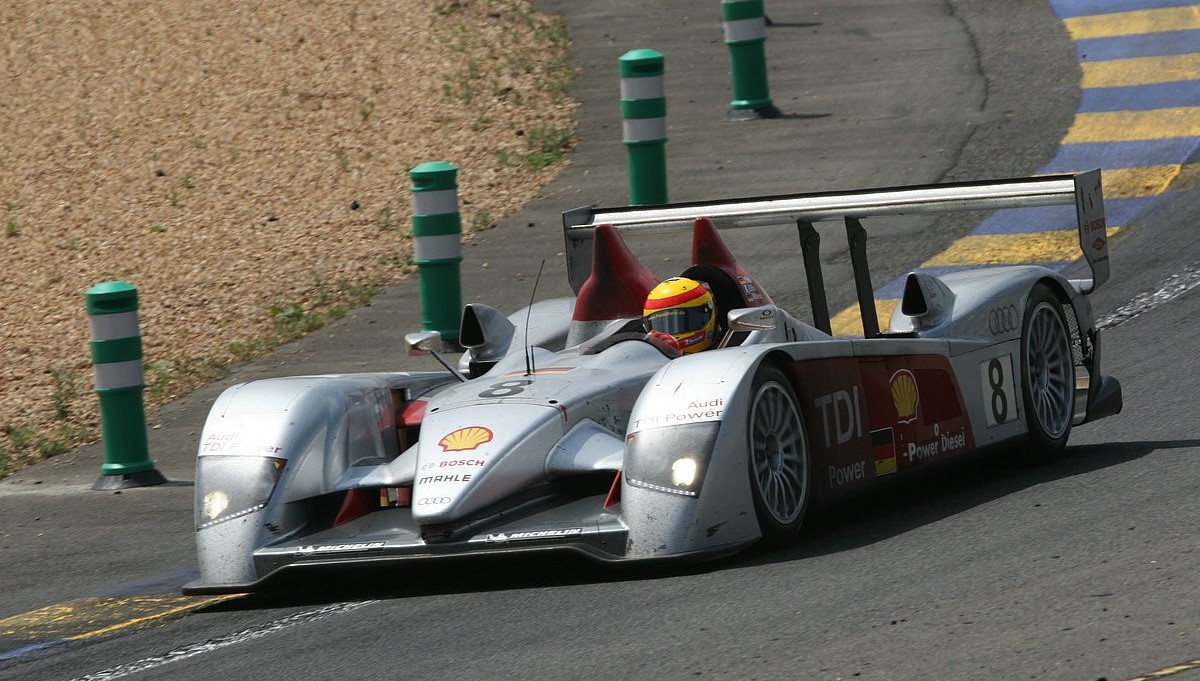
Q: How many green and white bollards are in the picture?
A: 4